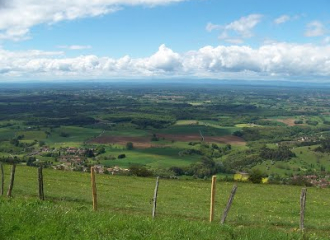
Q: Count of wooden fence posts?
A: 8